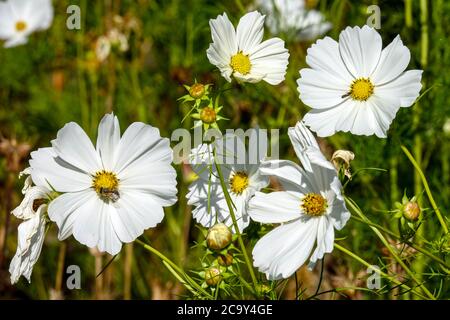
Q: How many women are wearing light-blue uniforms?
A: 0